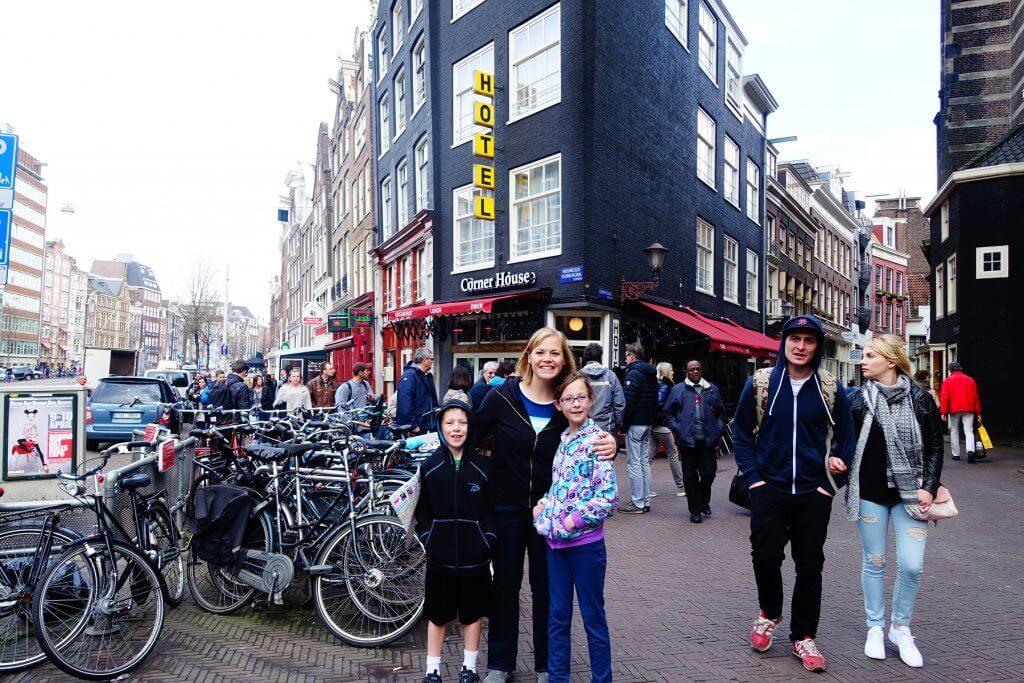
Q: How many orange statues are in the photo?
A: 0